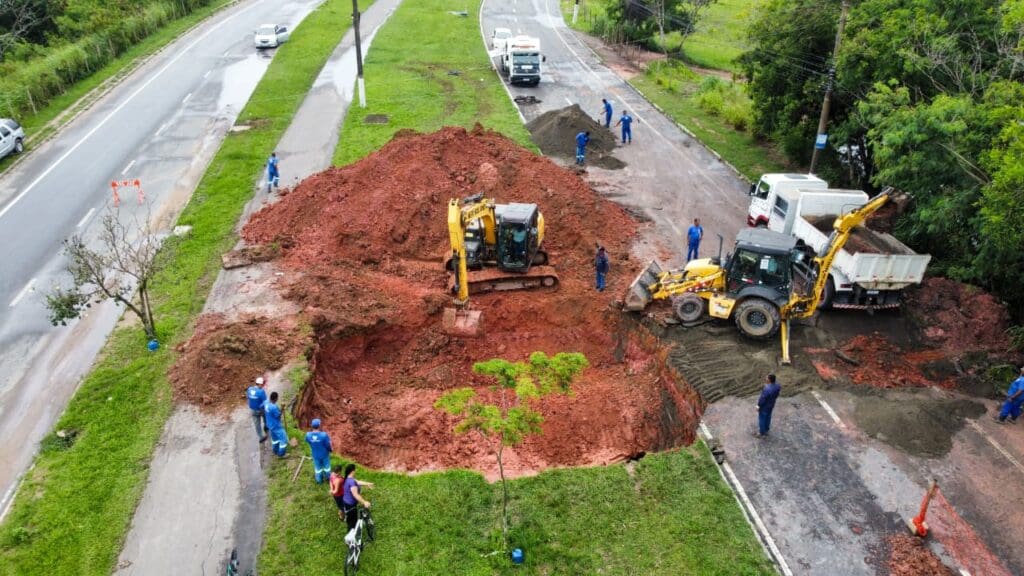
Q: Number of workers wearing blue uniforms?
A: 11